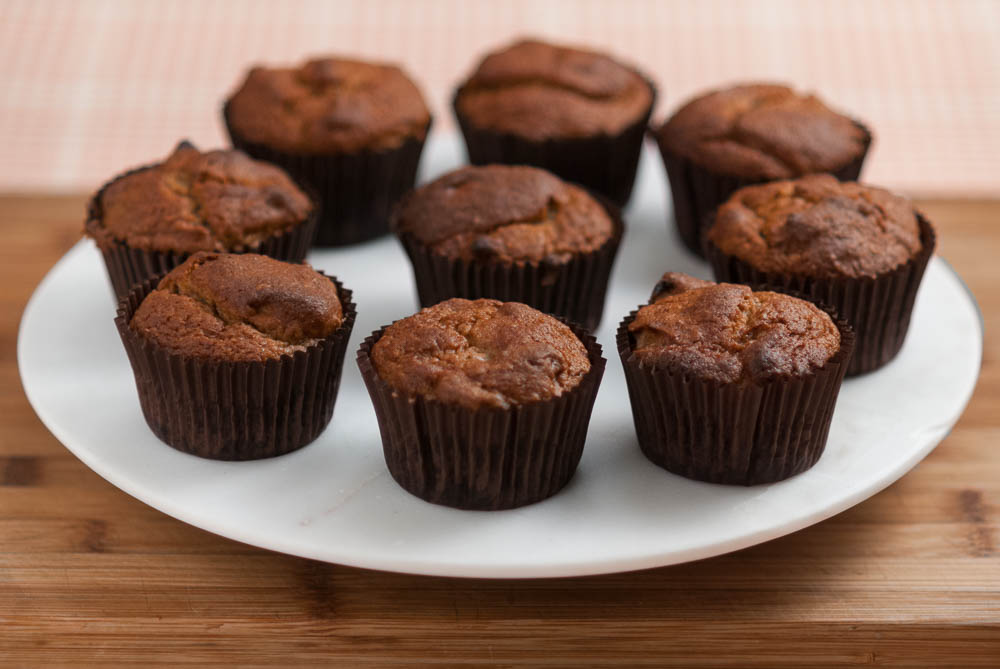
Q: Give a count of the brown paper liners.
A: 9